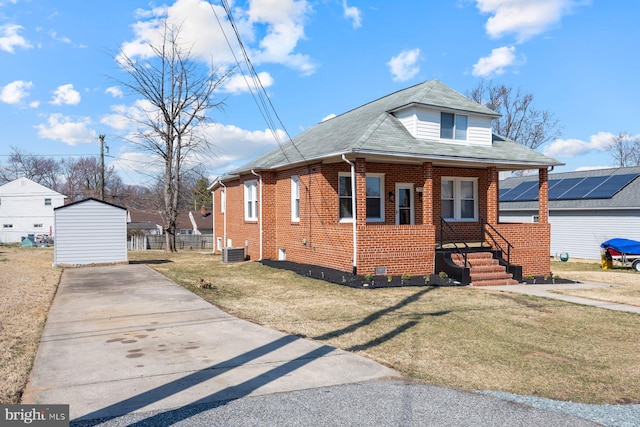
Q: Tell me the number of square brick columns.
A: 4